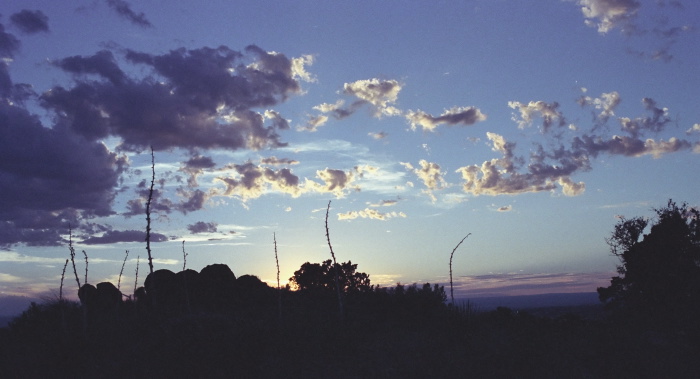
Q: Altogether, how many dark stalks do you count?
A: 10